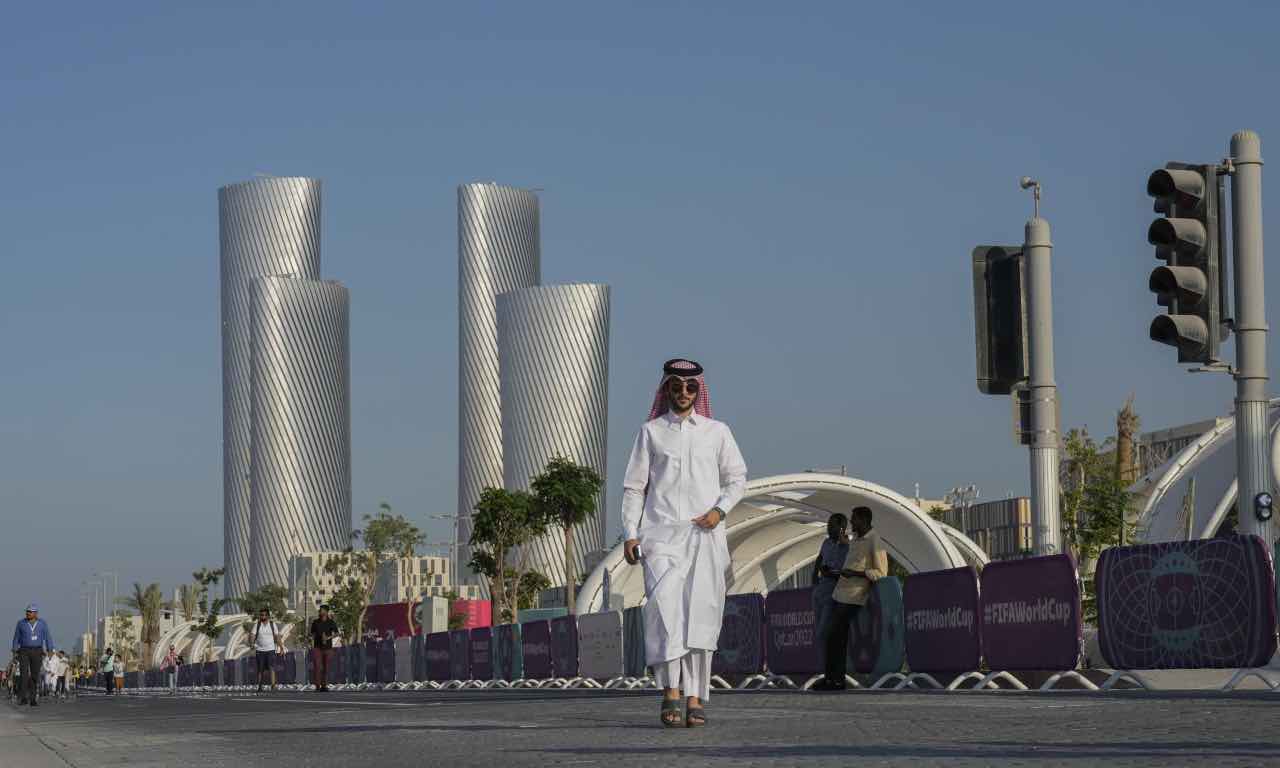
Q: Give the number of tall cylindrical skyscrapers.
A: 4